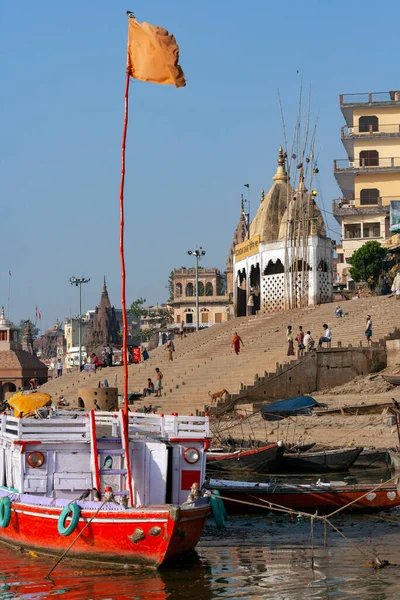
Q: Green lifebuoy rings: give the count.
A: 3